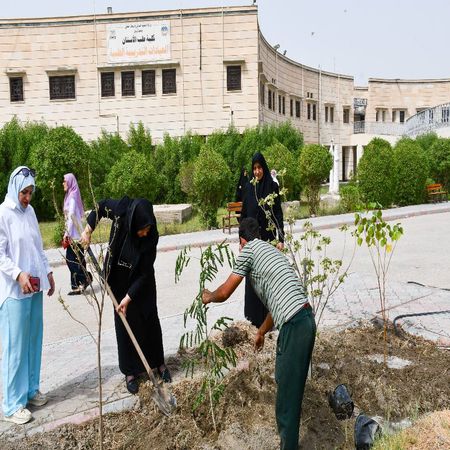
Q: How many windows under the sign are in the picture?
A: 4